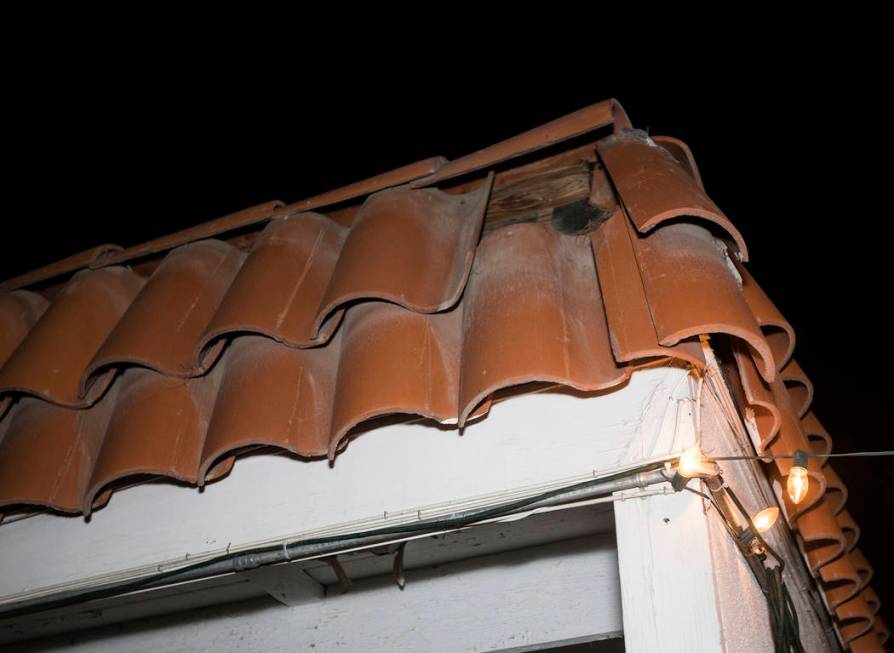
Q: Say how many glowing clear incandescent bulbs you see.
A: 3